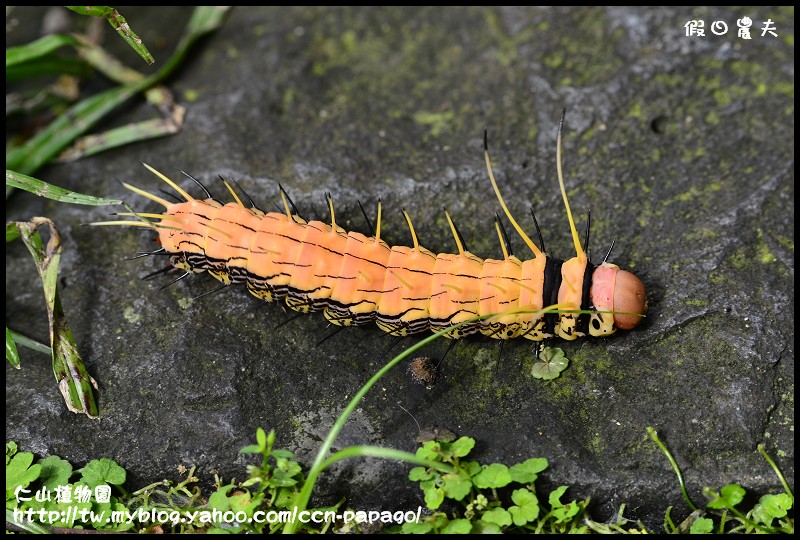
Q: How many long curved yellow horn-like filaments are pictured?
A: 2